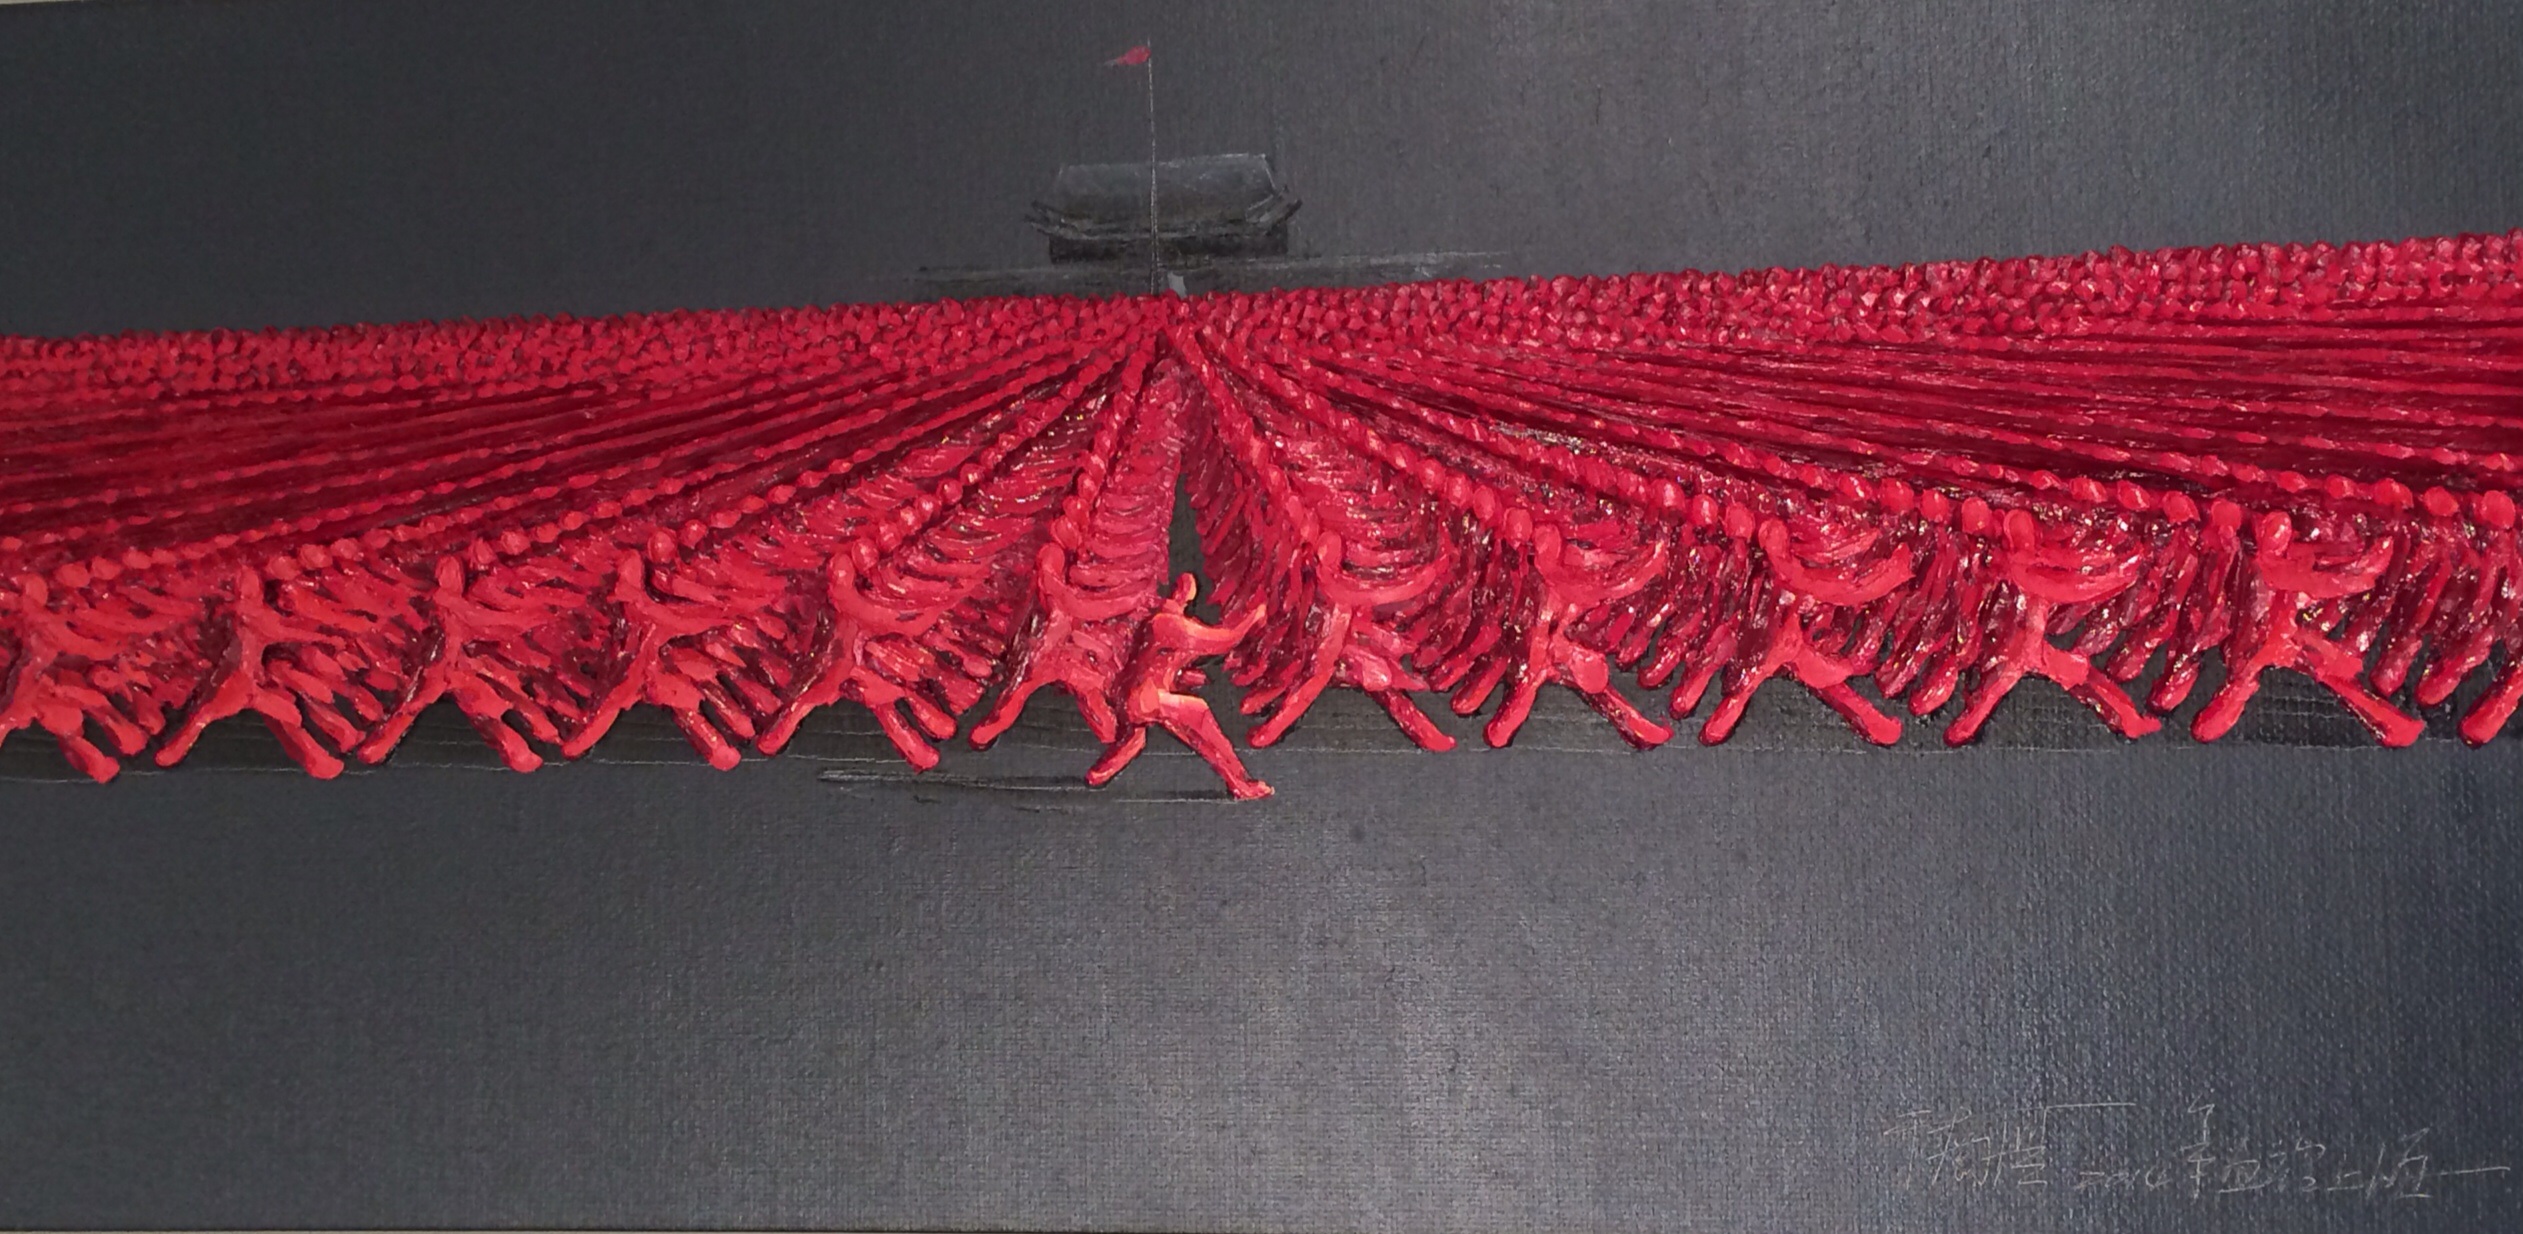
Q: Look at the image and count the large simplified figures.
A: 12